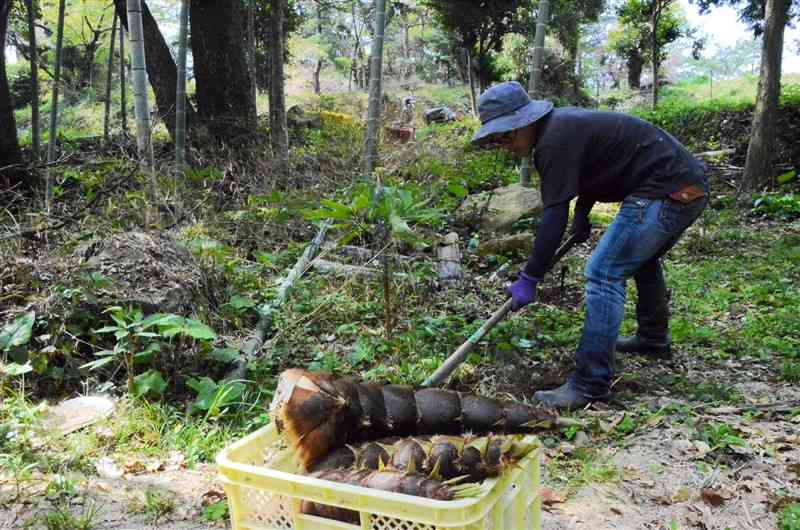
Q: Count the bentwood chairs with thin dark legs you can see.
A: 0